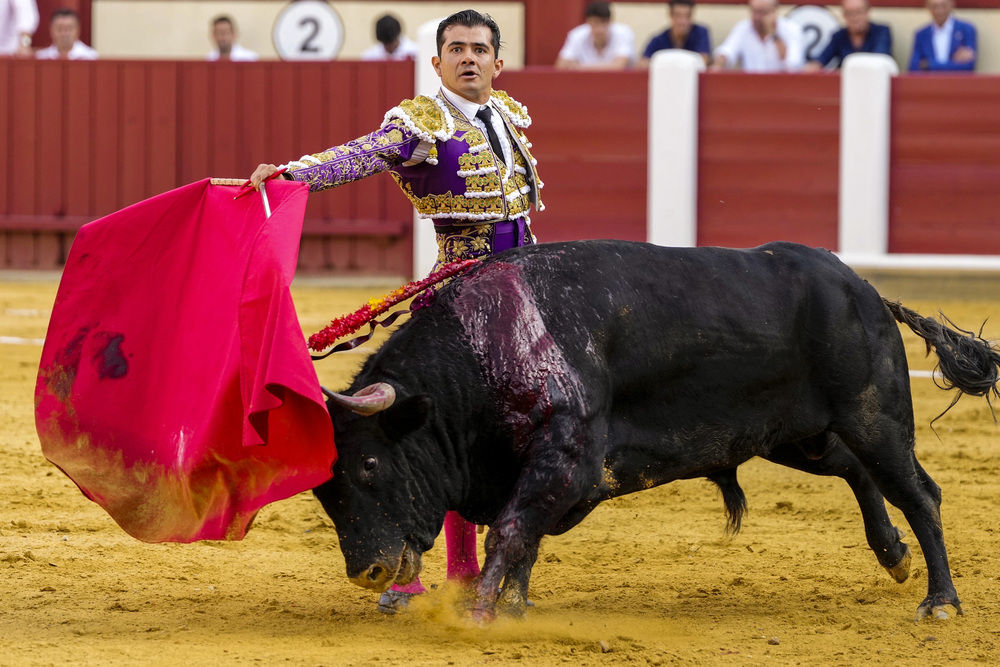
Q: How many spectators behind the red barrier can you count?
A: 9